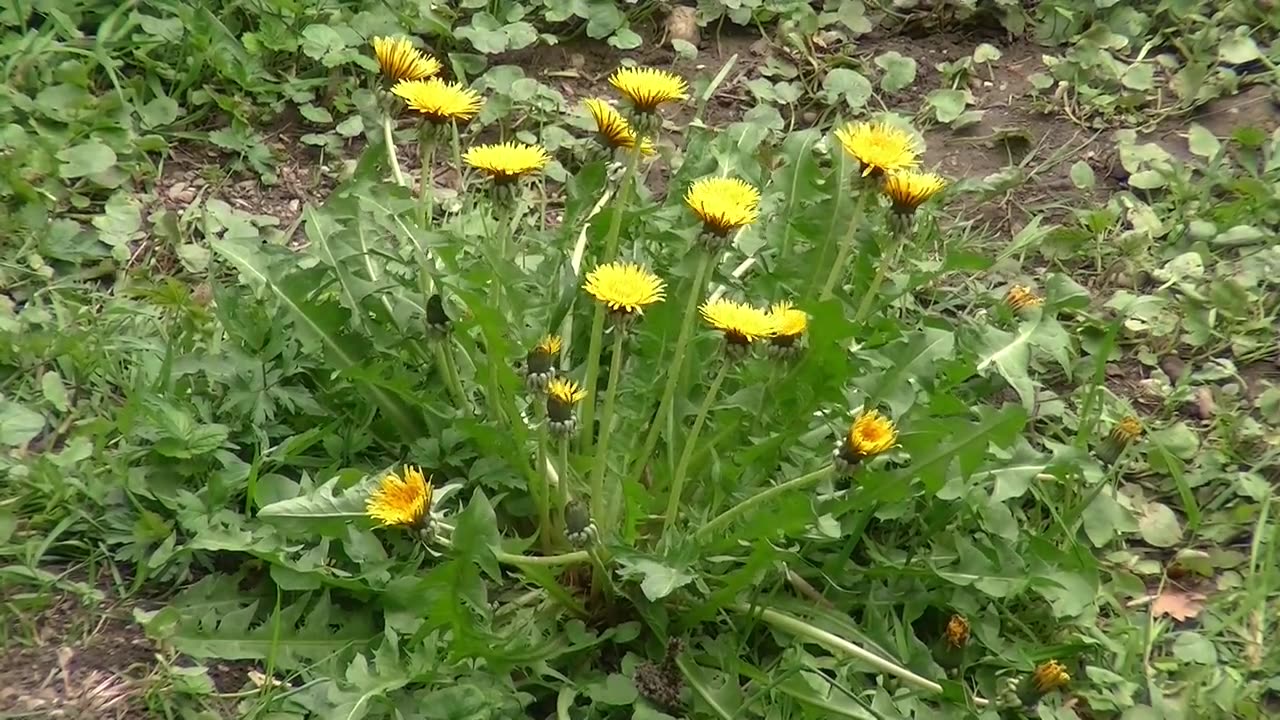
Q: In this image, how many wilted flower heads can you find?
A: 4